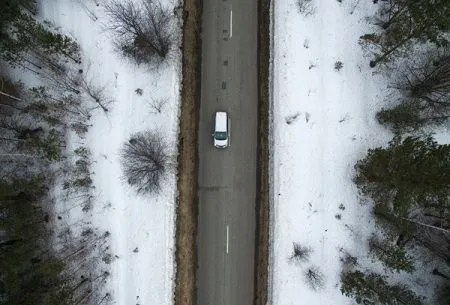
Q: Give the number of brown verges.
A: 2